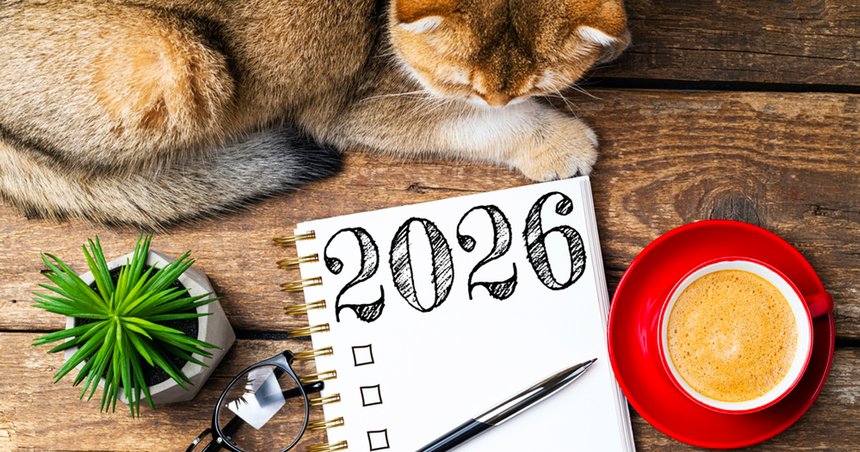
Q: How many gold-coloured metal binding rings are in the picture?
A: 10